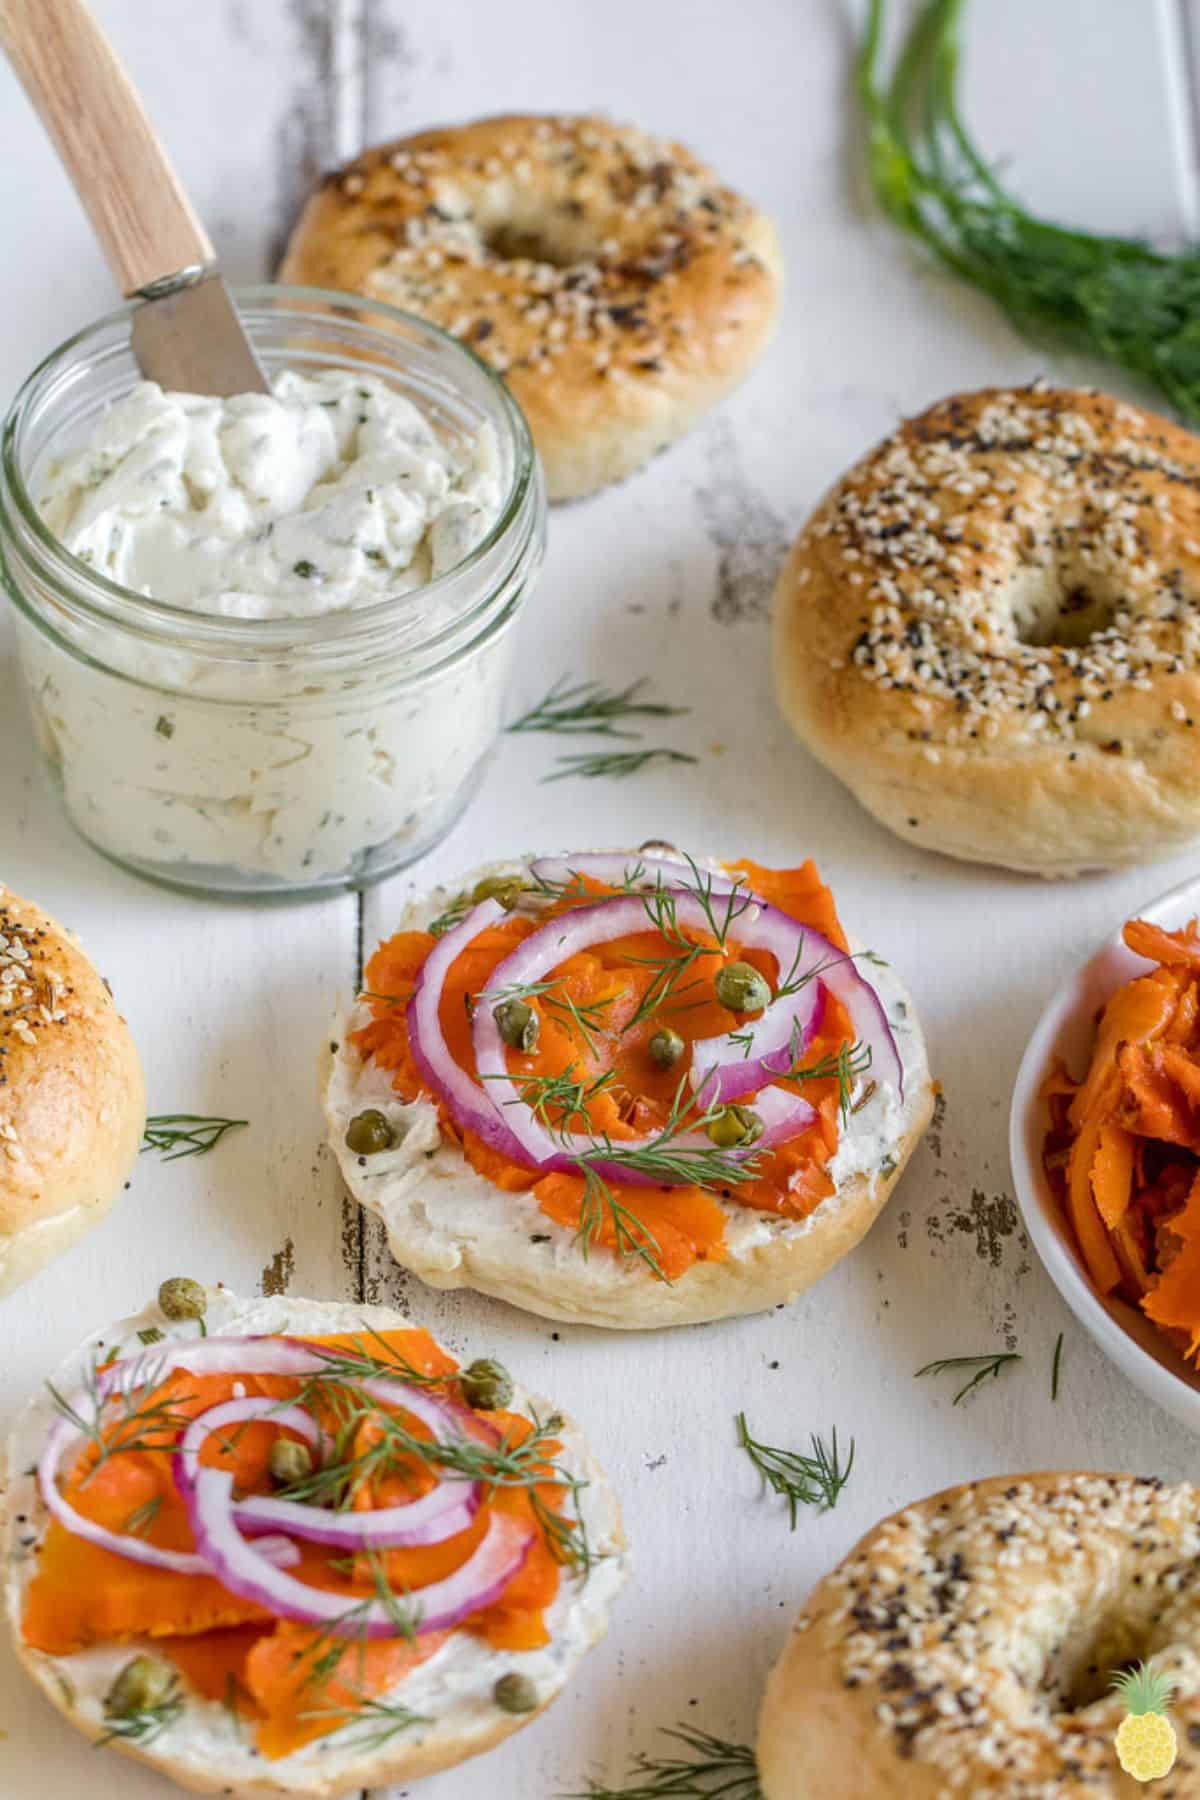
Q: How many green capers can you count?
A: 11